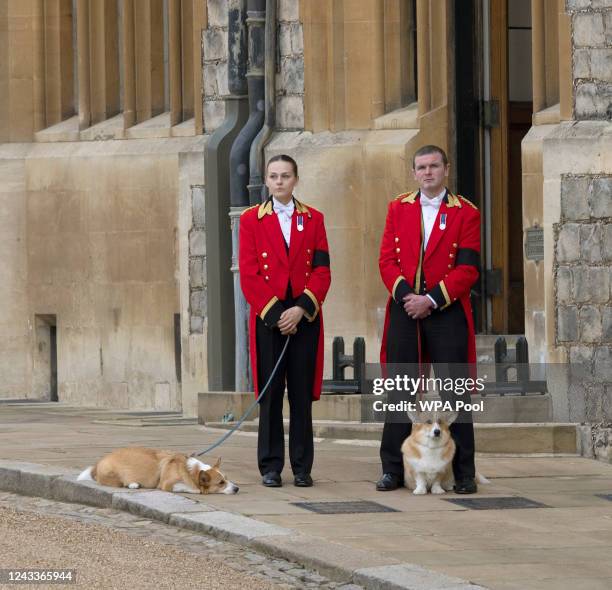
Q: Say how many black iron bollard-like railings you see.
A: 2